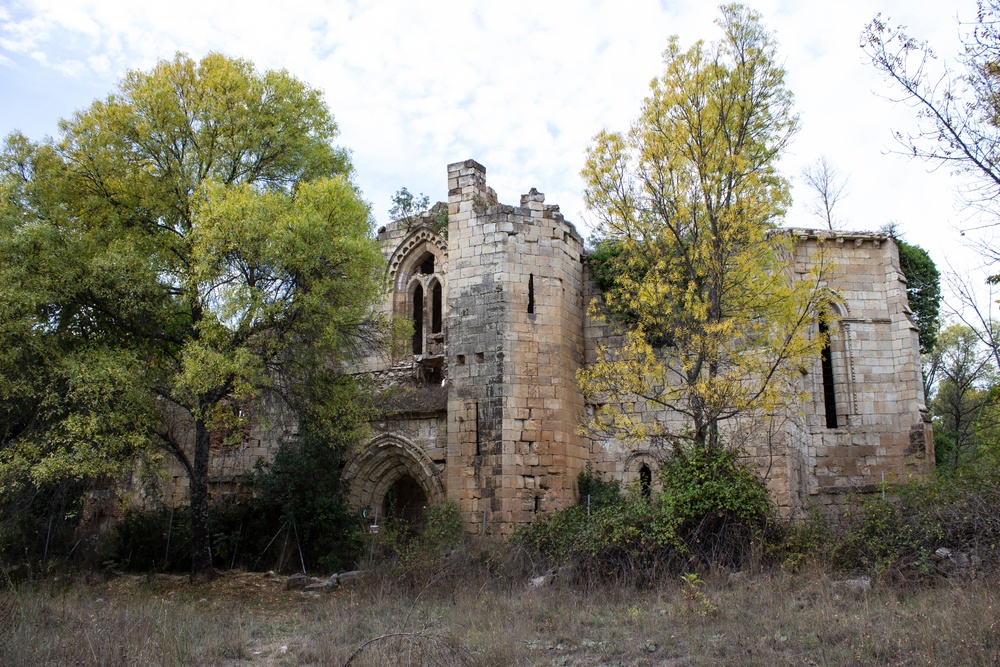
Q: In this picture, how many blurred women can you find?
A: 0